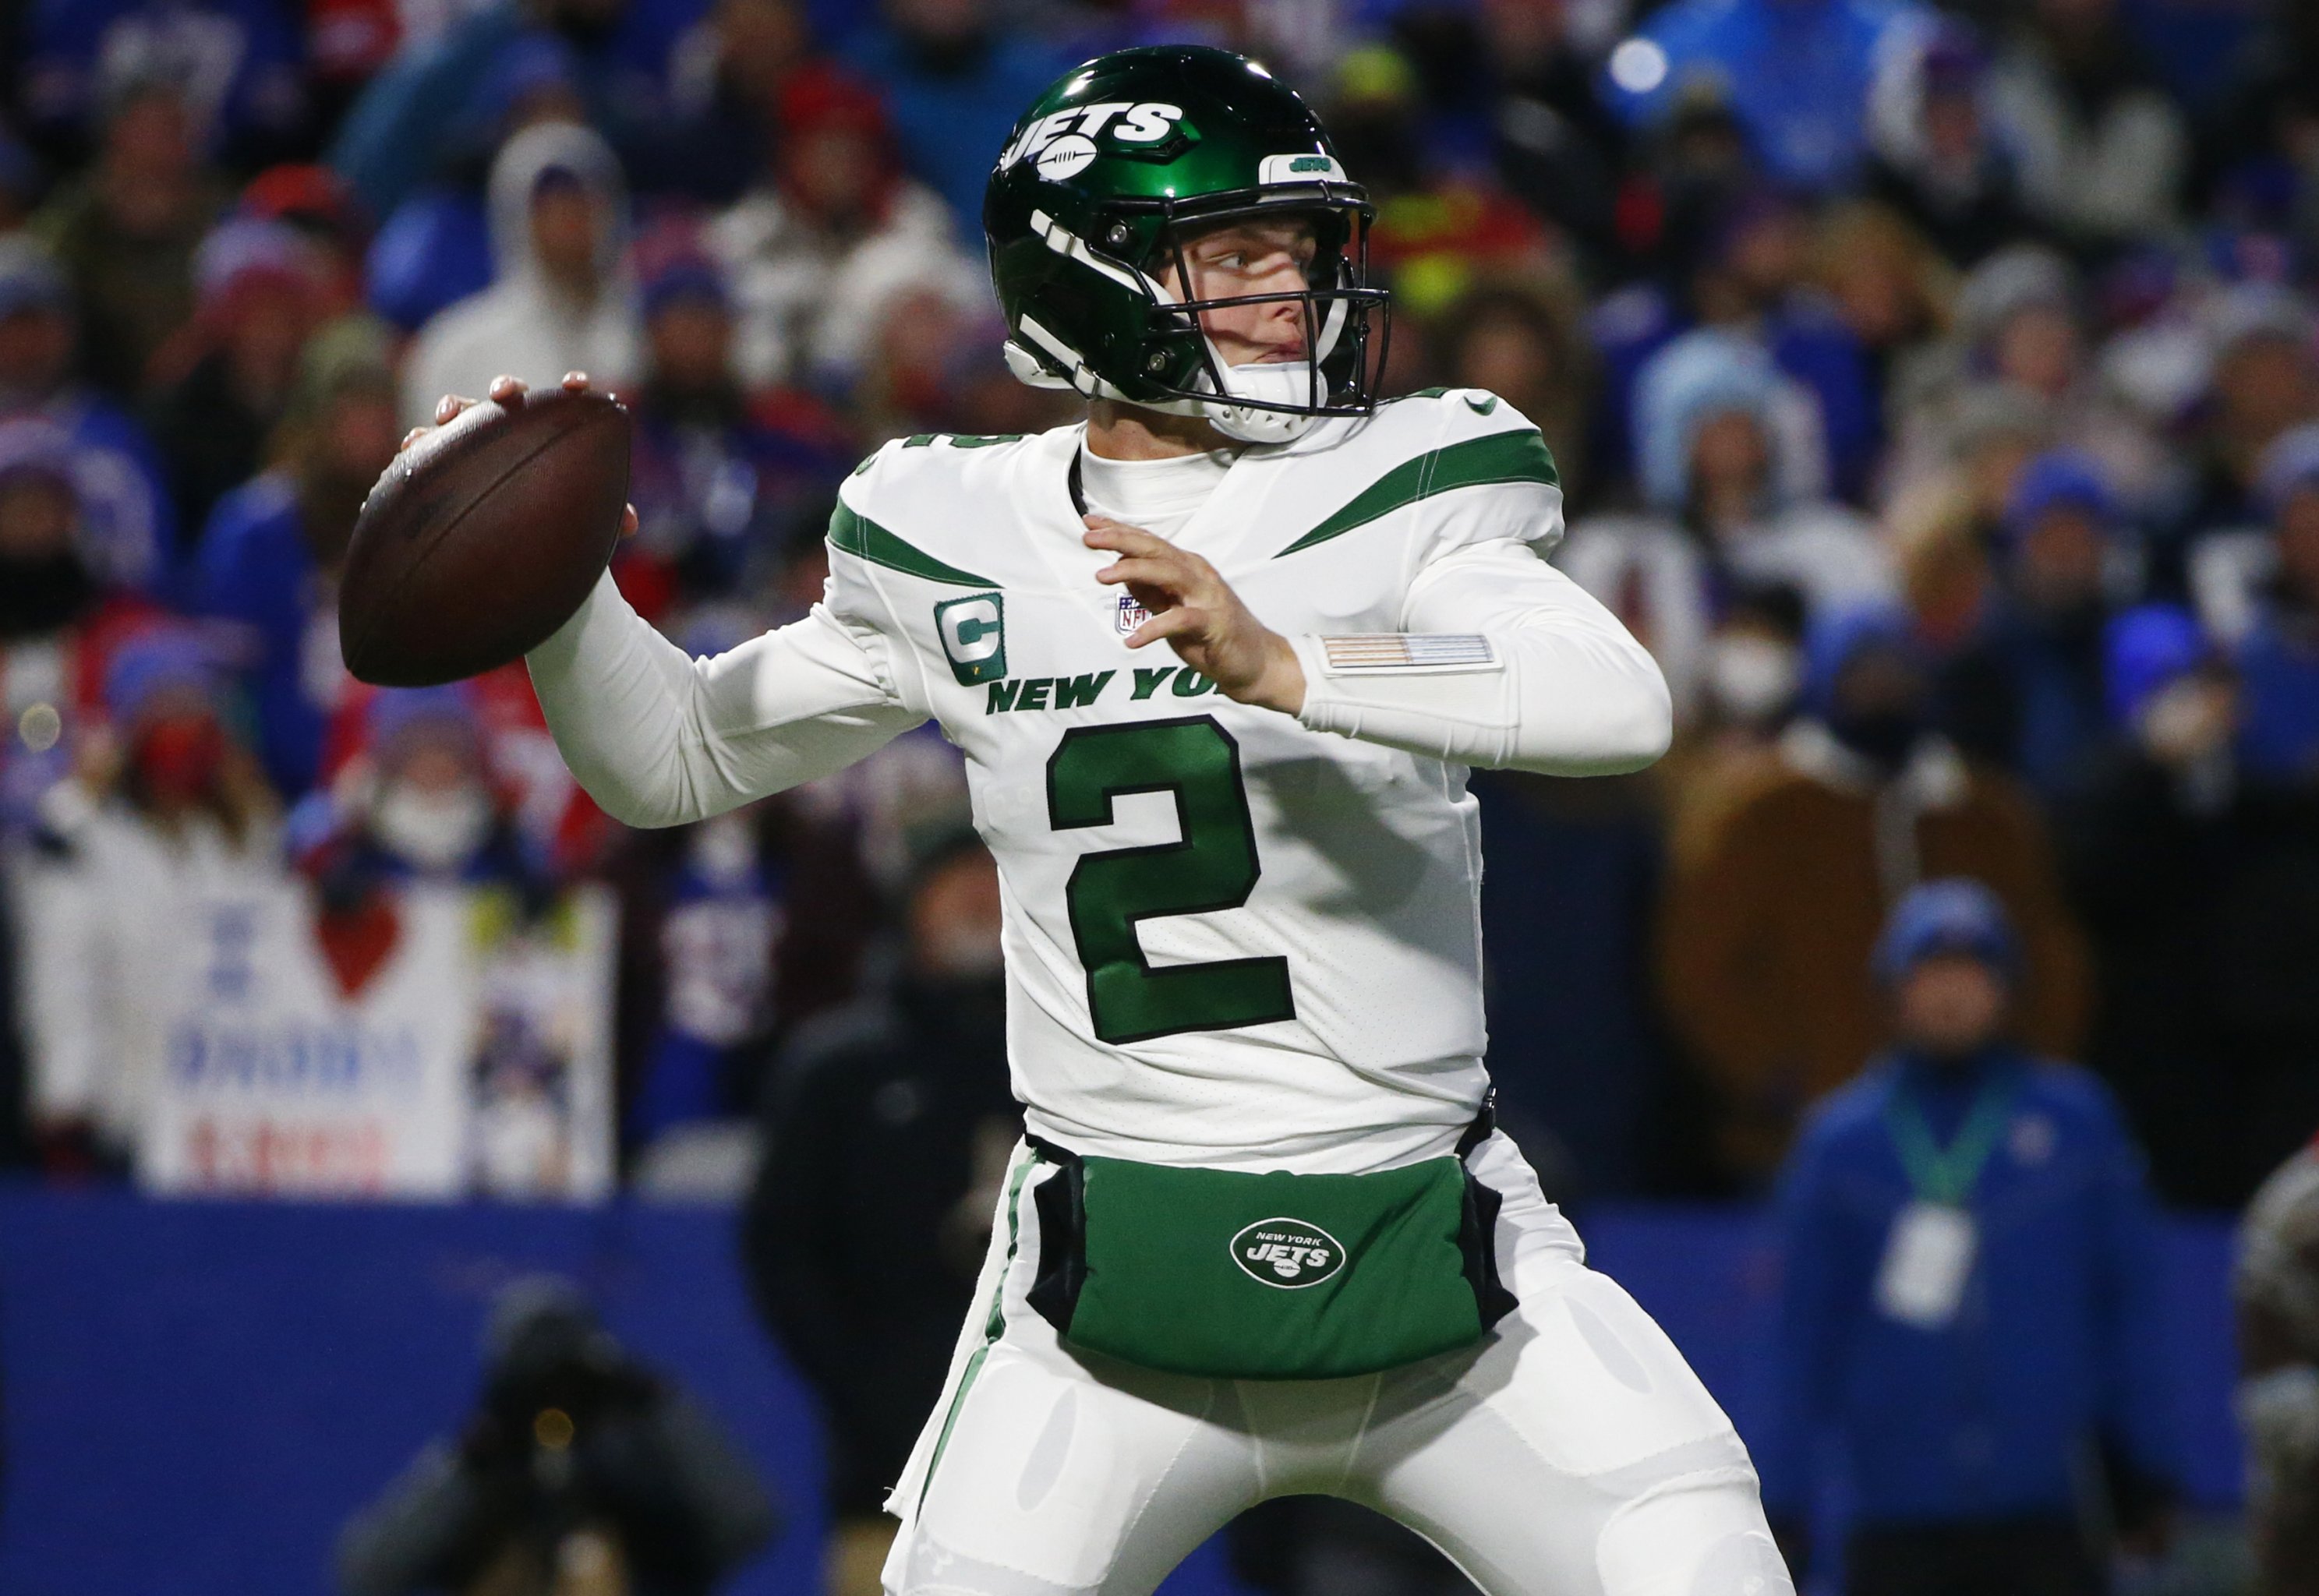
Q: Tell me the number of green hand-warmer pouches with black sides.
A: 1